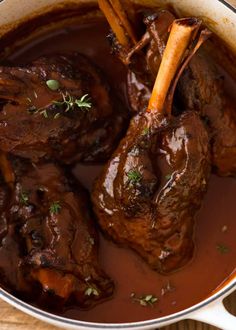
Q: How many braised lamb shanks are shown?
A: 4